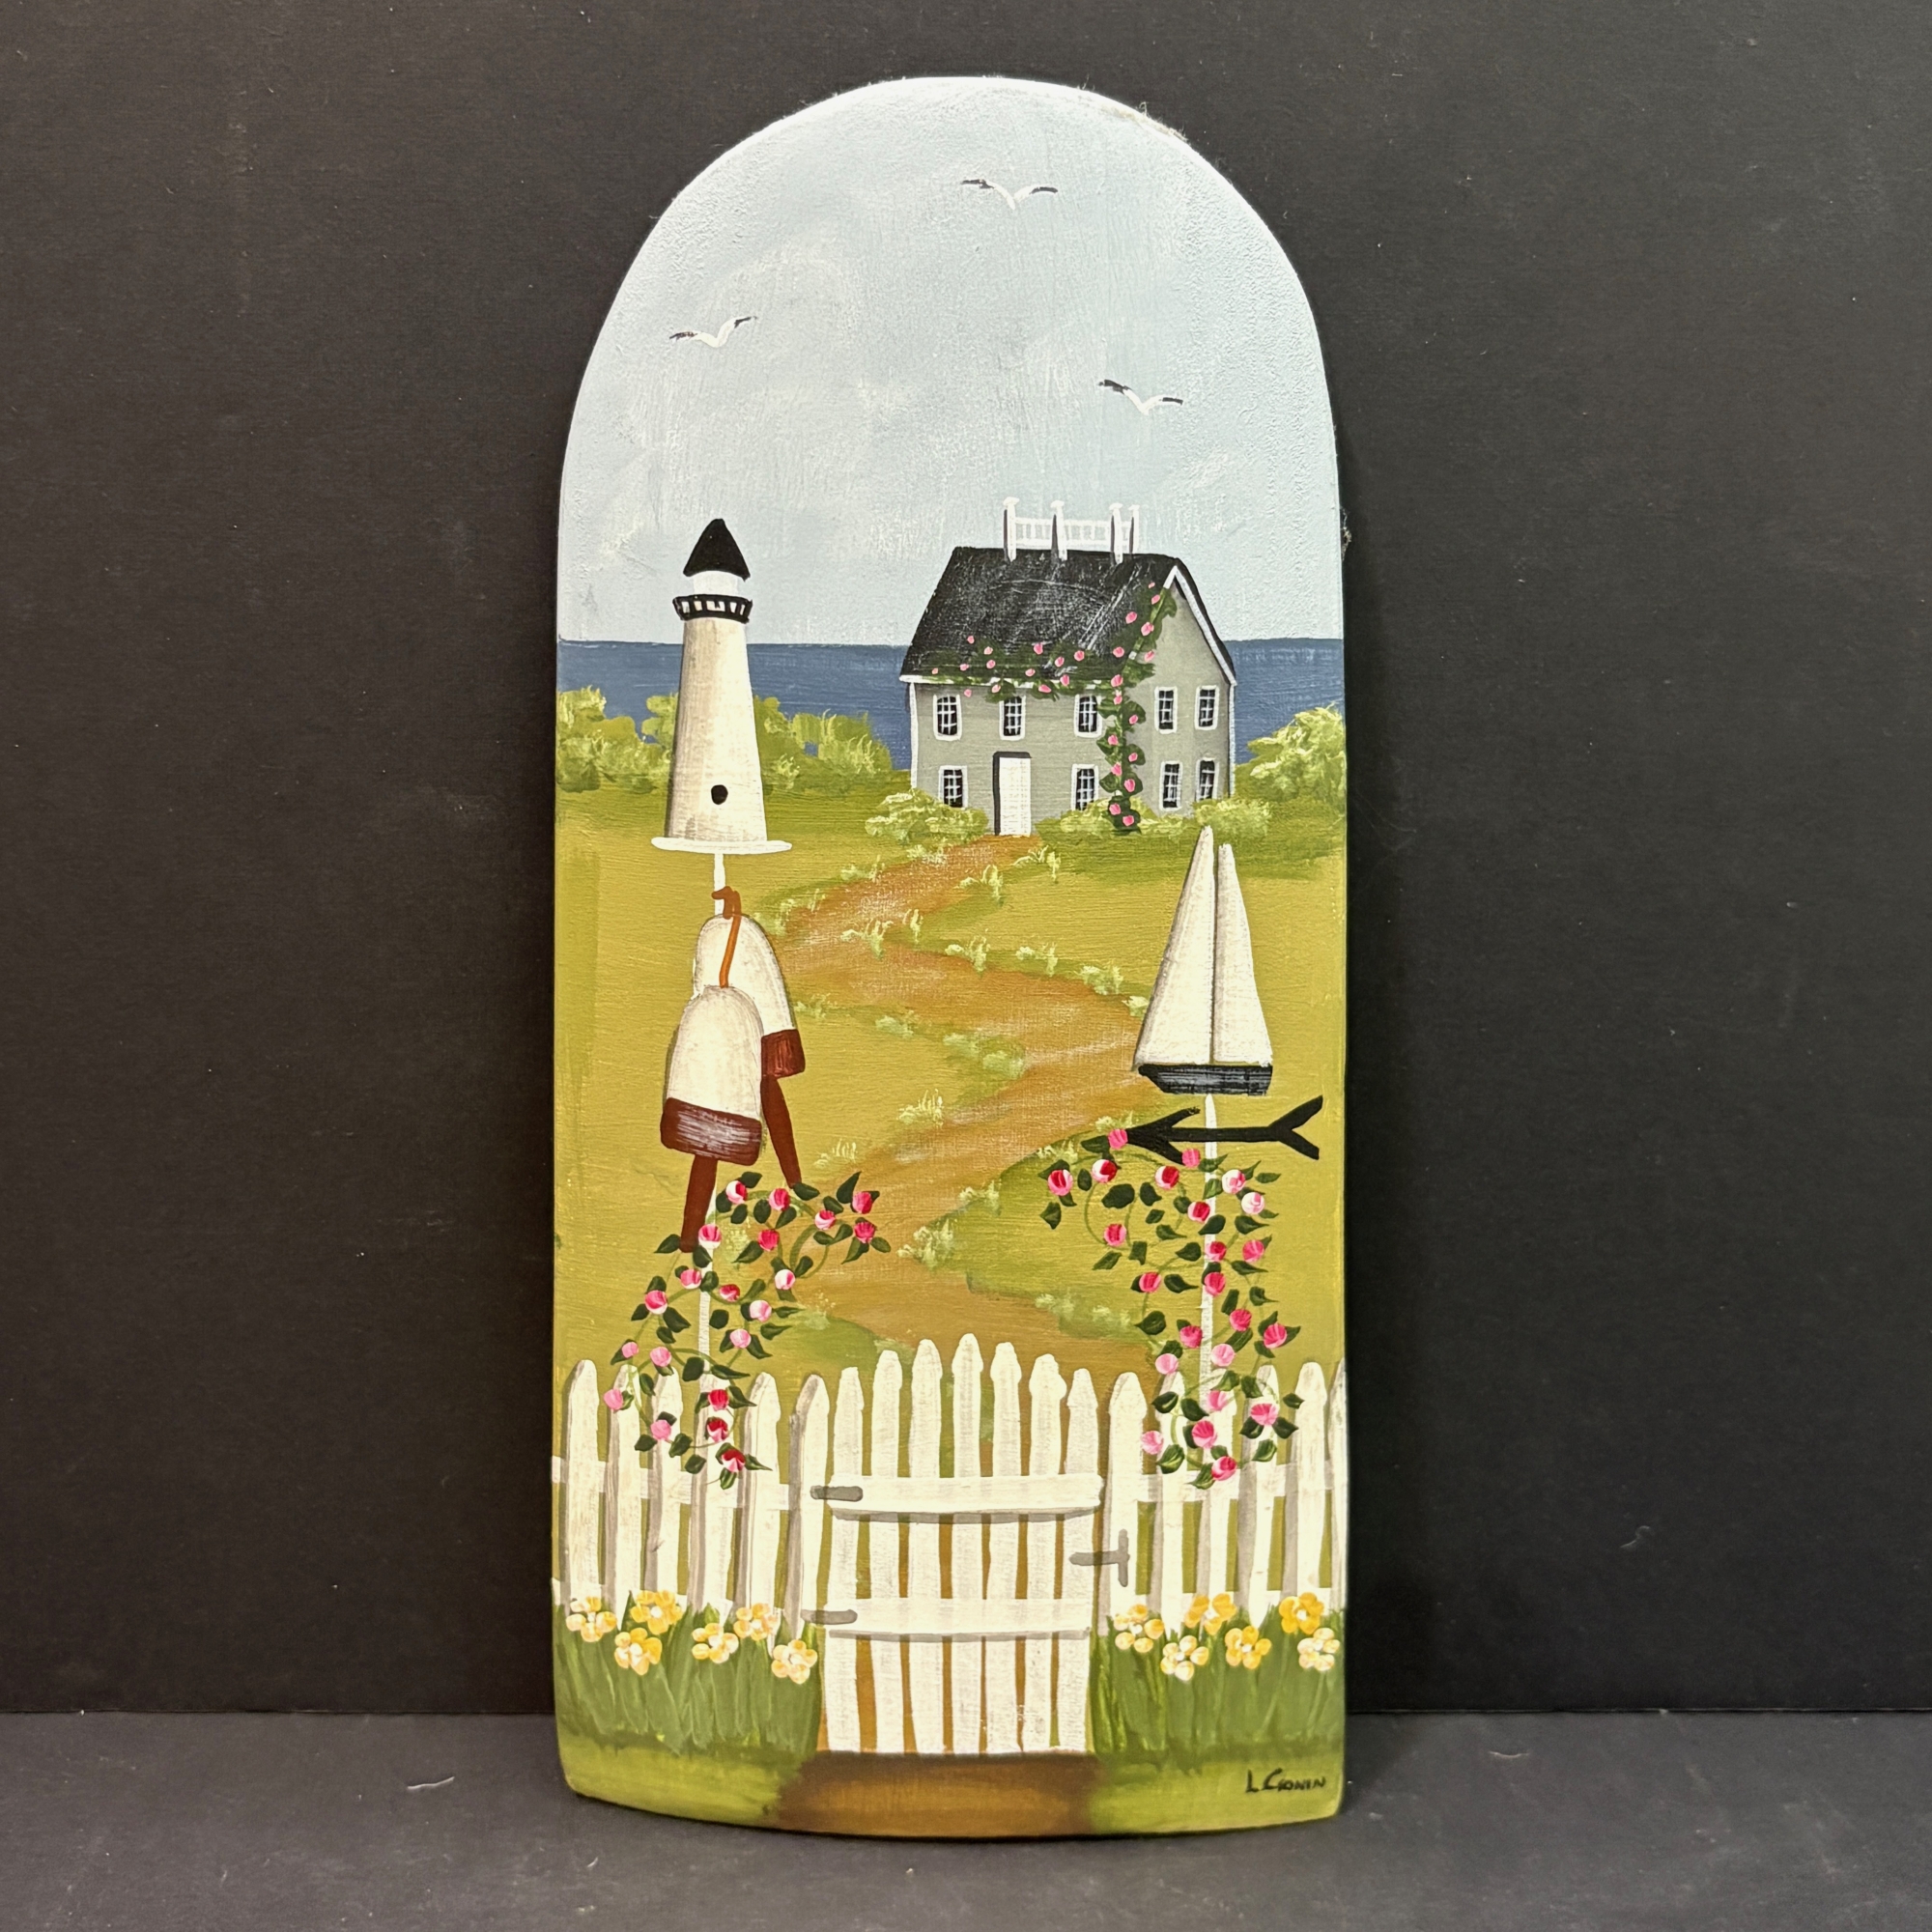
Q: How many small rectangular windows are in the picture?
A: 9